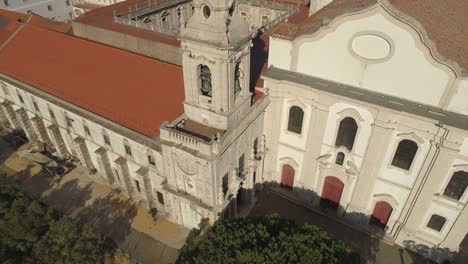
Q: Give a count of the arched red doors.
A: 3